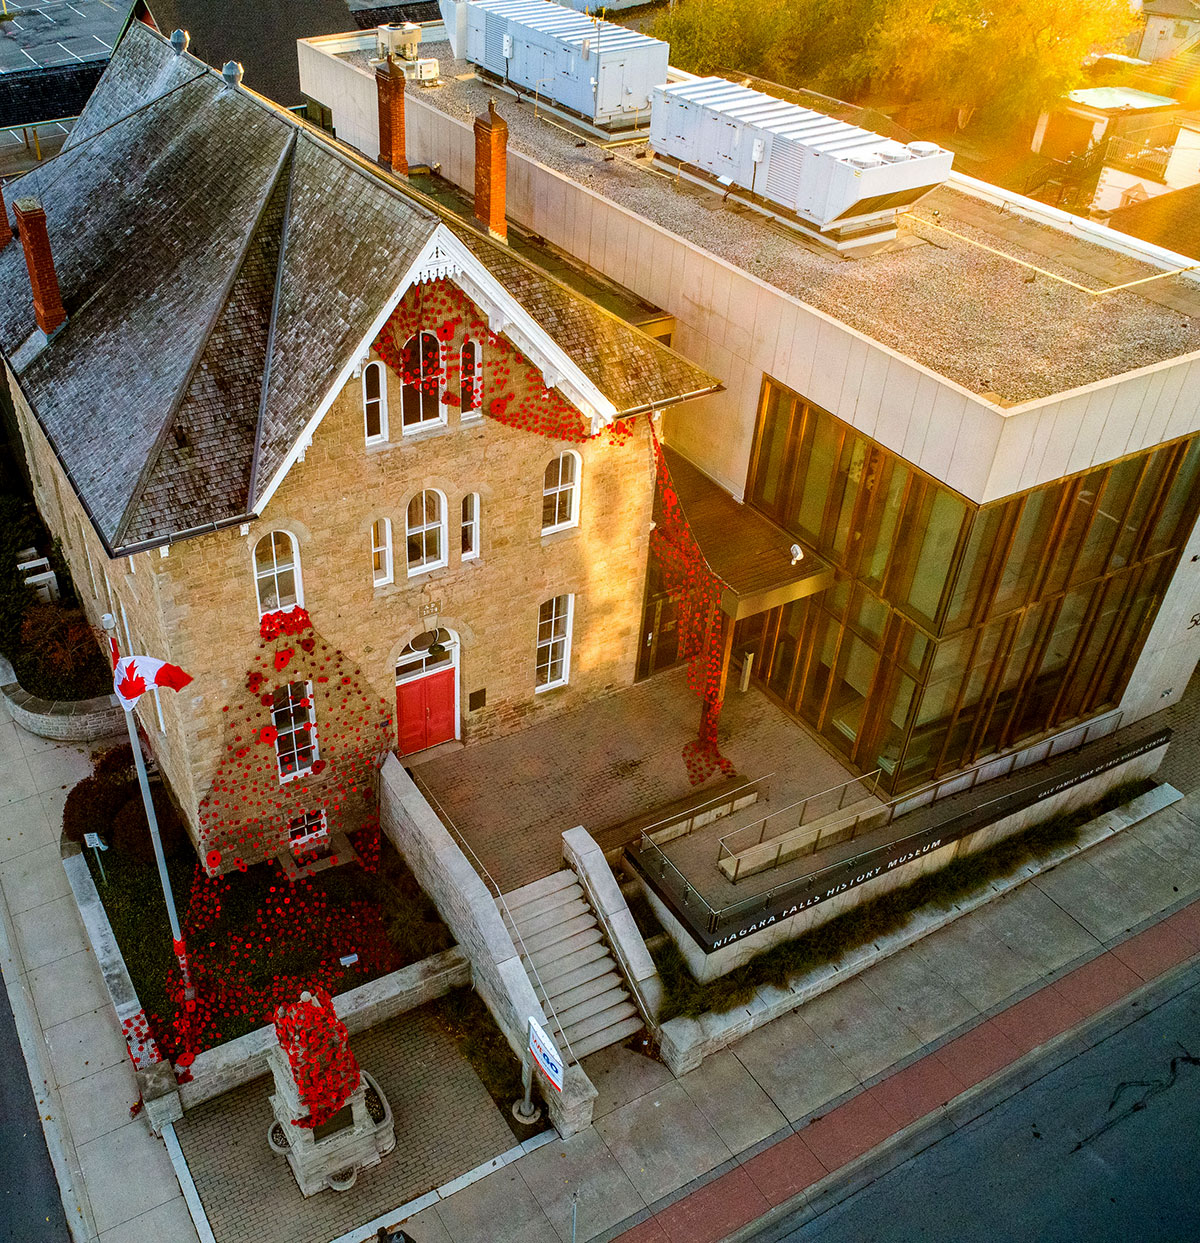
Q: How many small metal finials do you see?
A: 2